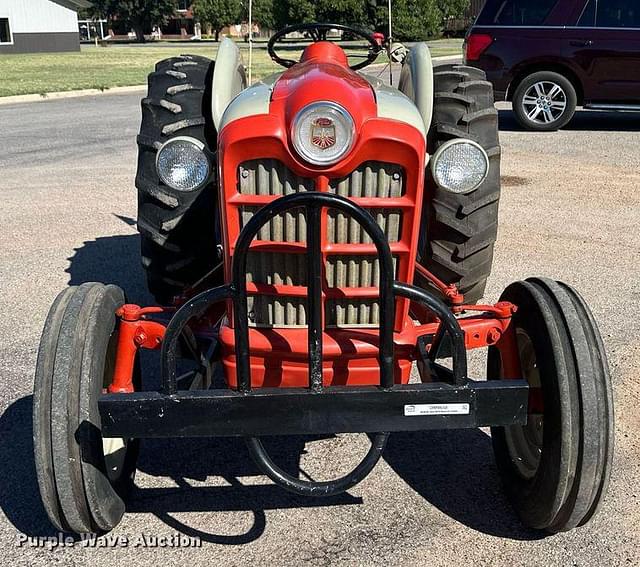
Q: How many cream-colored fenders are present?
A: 2